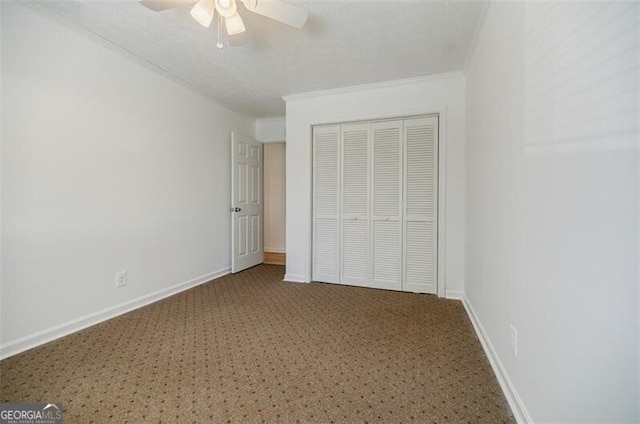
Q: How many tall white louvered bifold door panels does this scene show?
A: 4